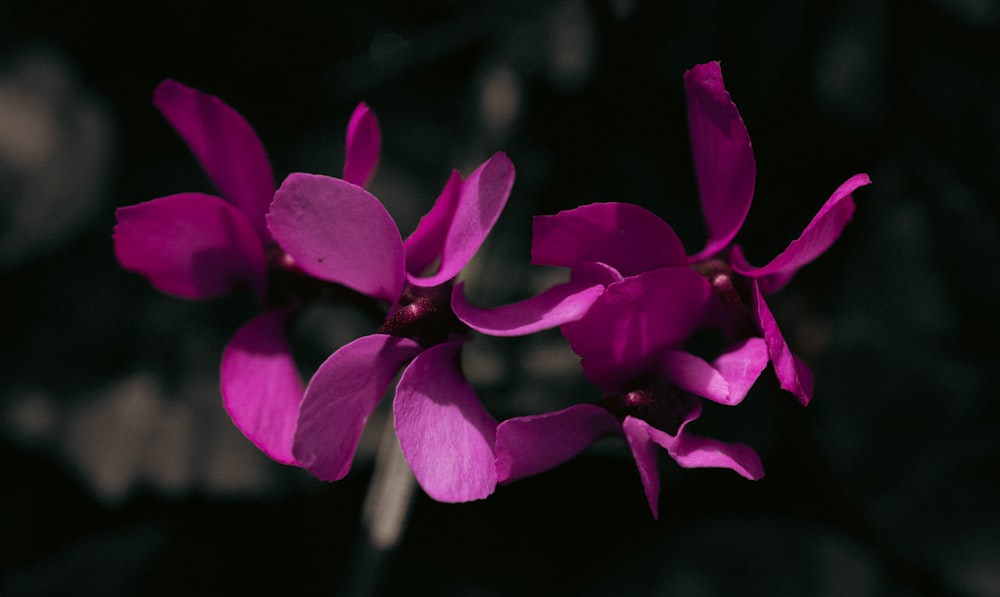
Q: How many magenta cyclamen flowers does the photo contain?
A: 4